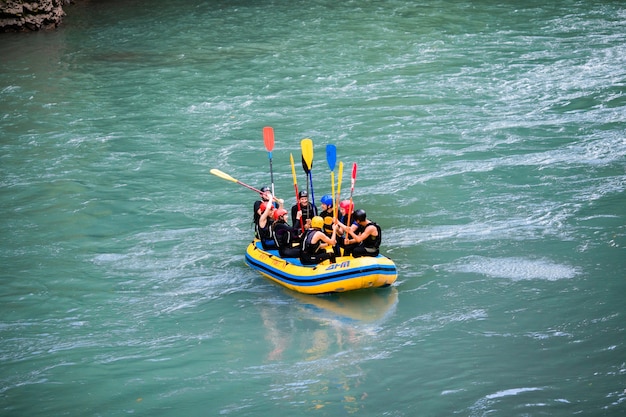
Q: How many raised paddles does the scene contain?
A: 8